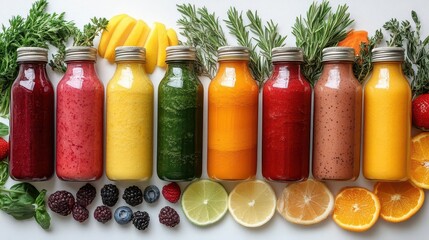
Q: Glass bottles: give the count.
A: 8